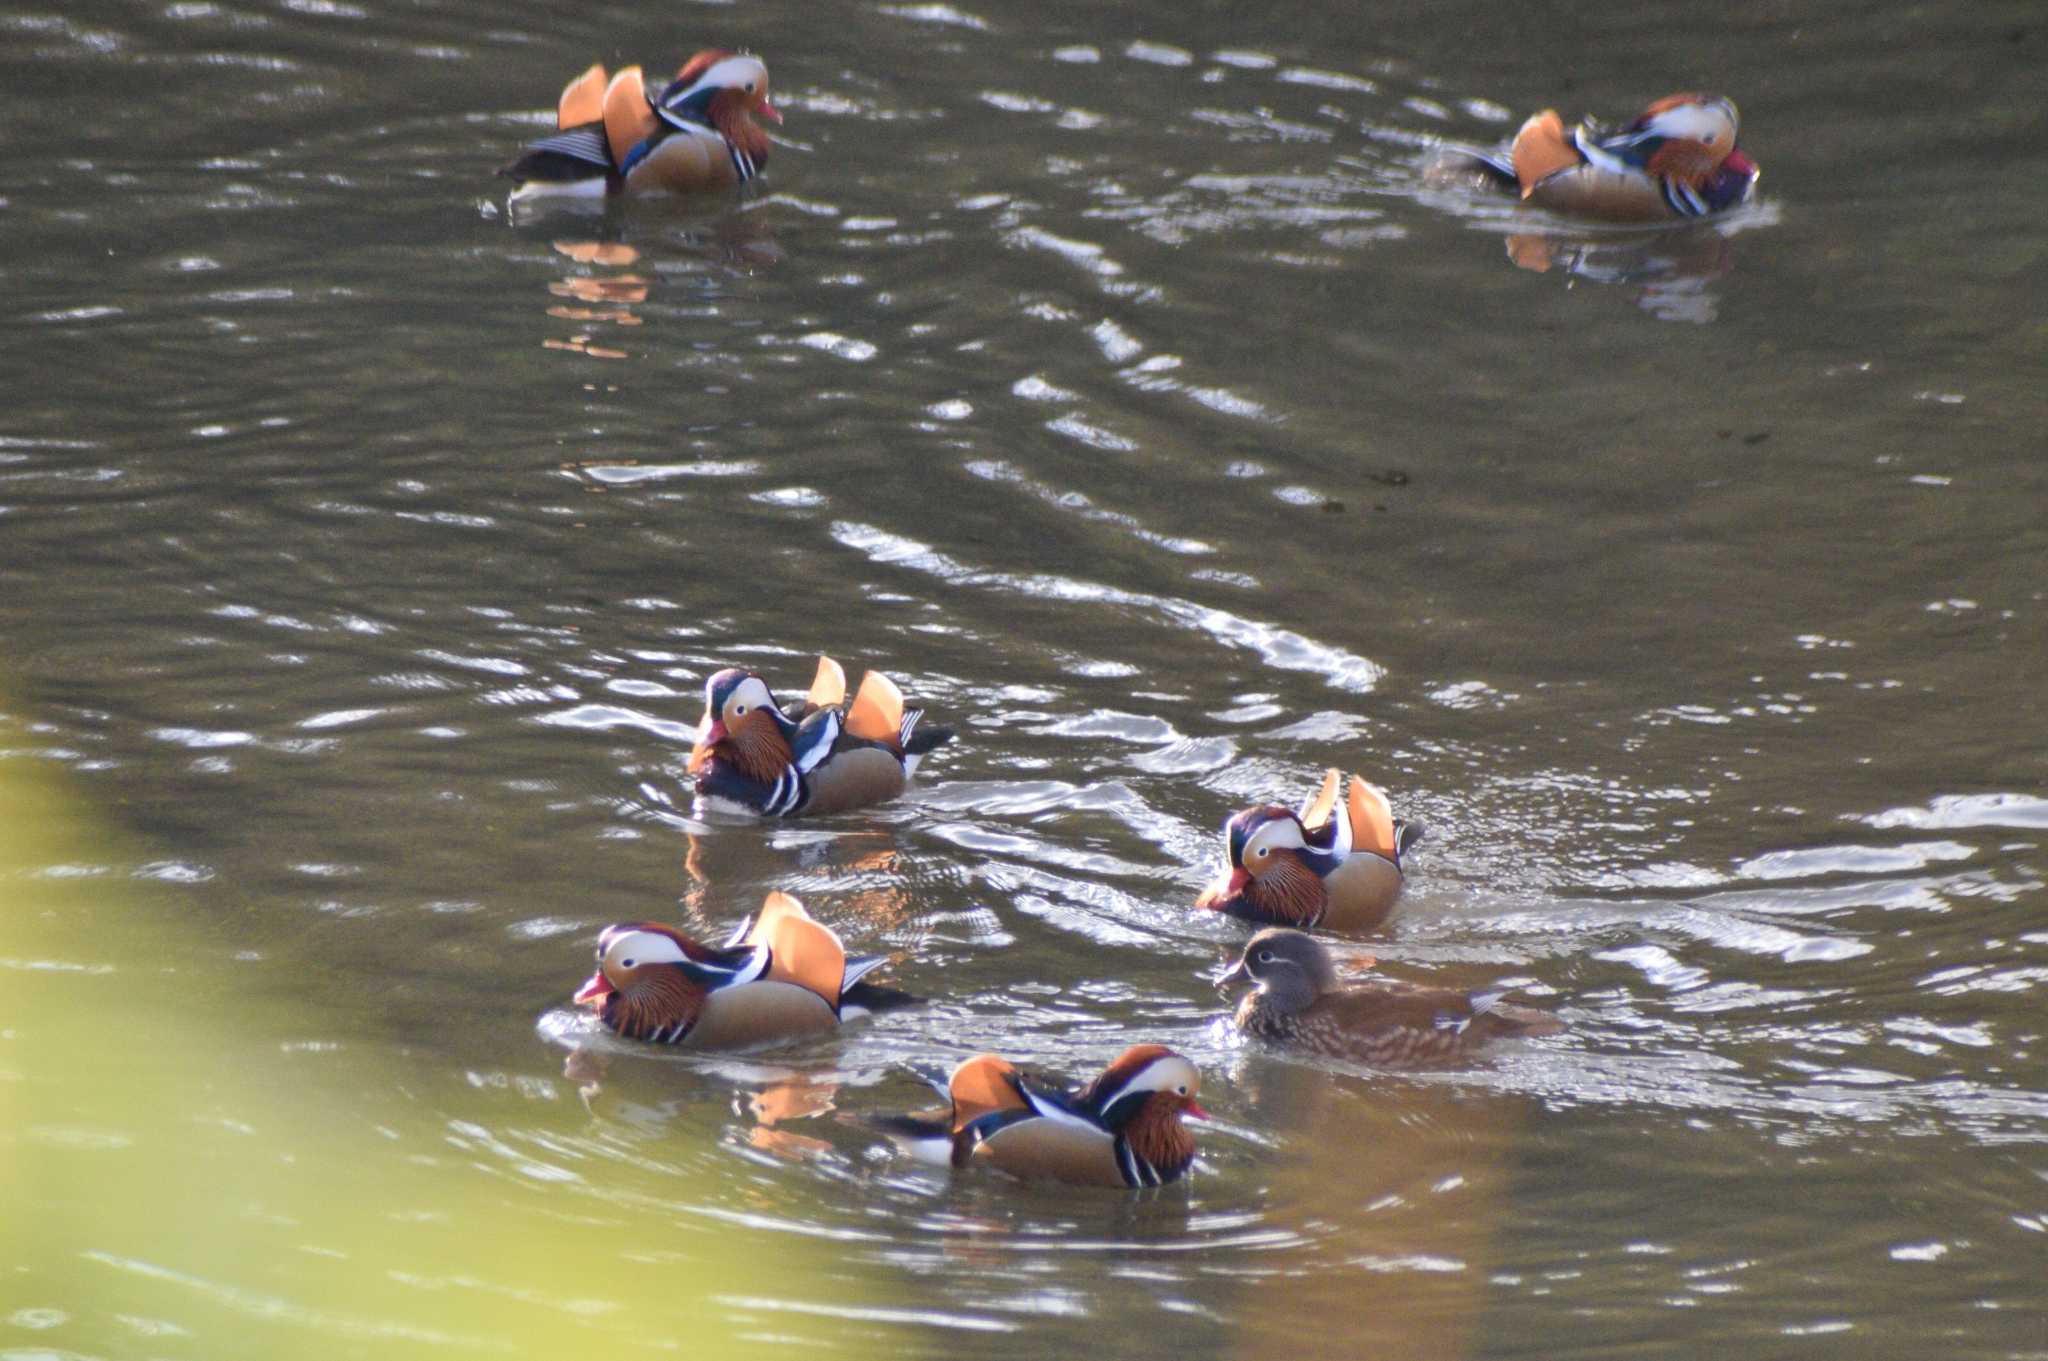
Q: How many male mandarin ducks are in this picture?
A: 6